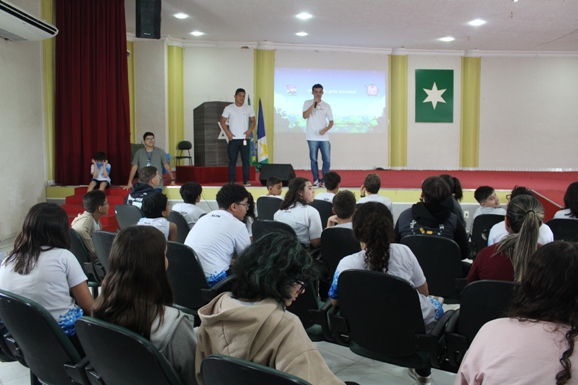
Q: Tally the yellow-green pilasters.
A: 6